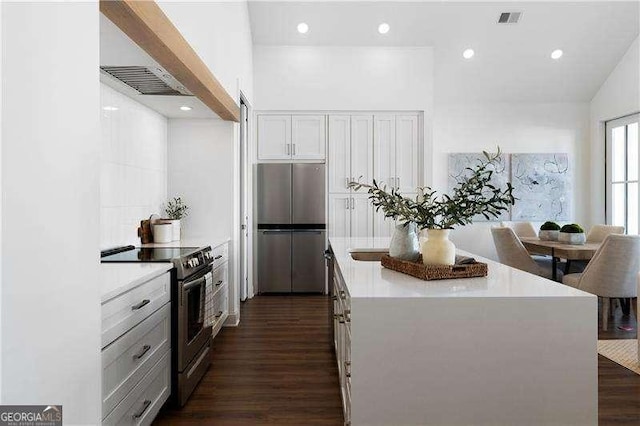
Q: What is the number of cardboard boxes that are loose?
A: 0